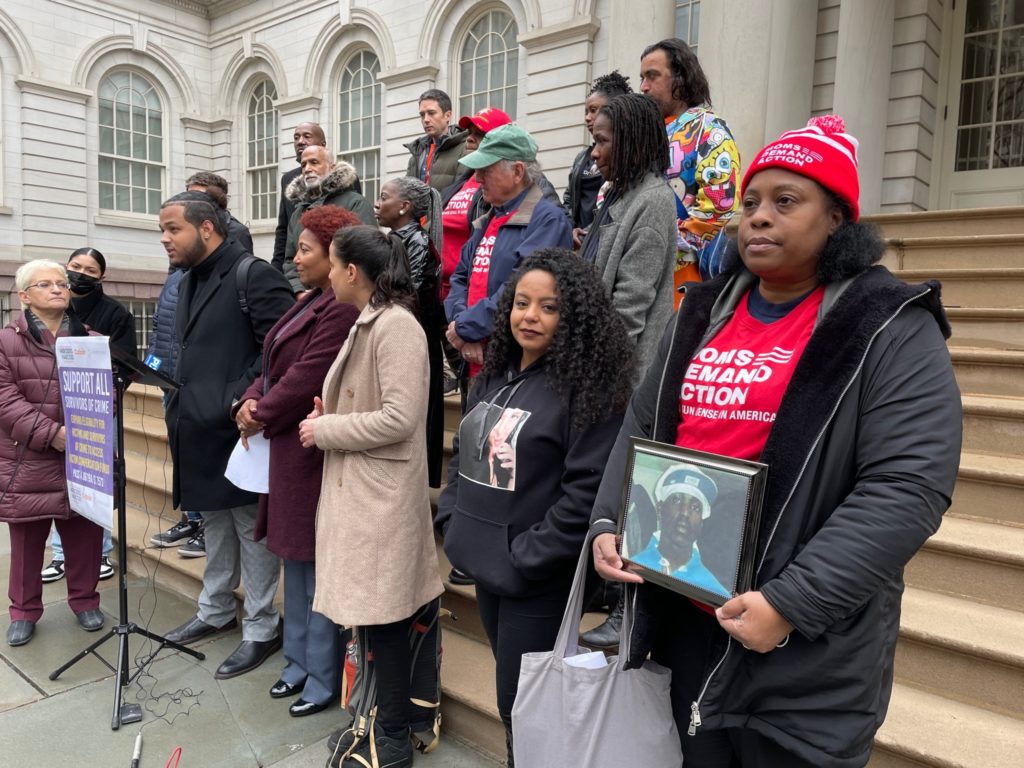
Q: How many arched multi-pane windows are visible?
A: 4